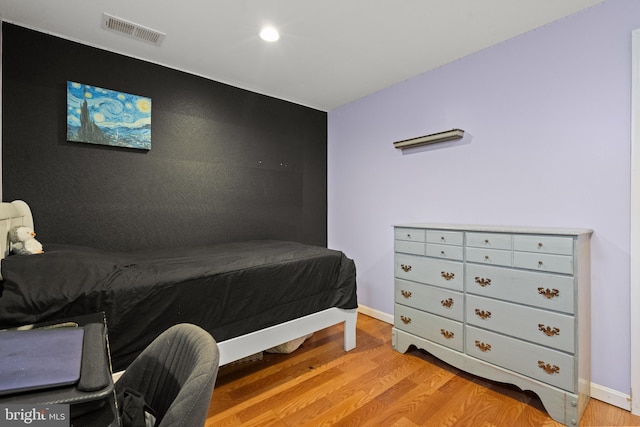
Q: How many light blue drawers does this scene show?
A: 14